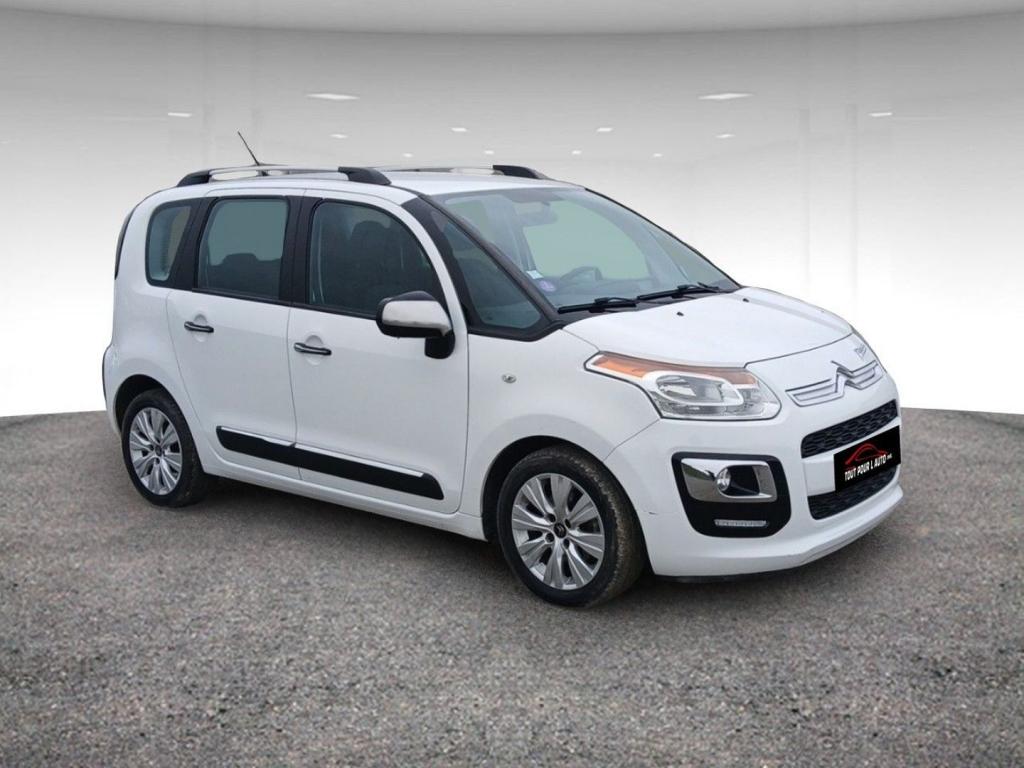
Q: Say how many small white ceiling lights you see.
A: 12